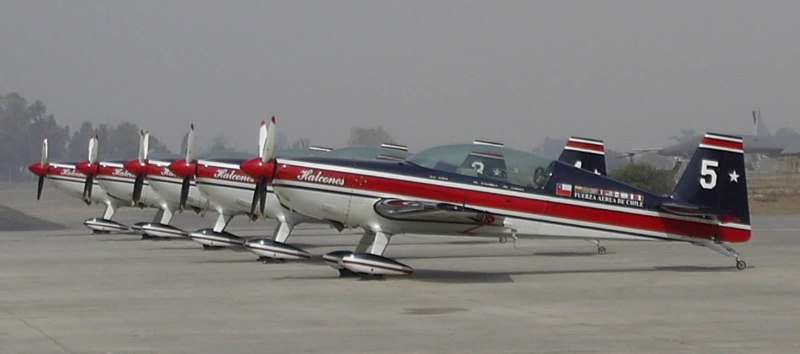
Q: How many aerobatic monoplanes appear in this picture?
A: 5